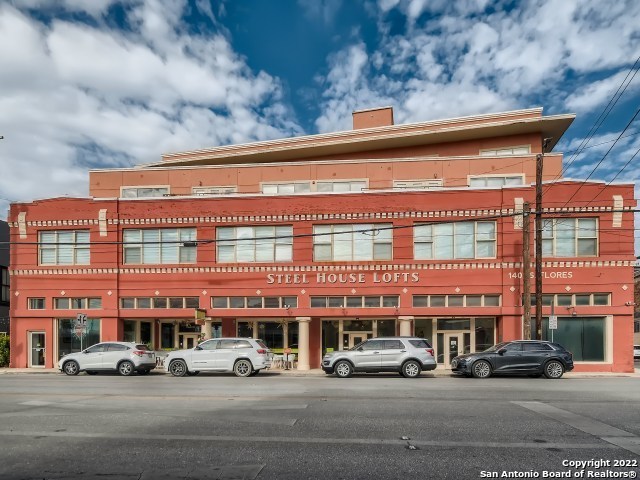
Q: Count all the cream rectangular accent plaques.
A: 4